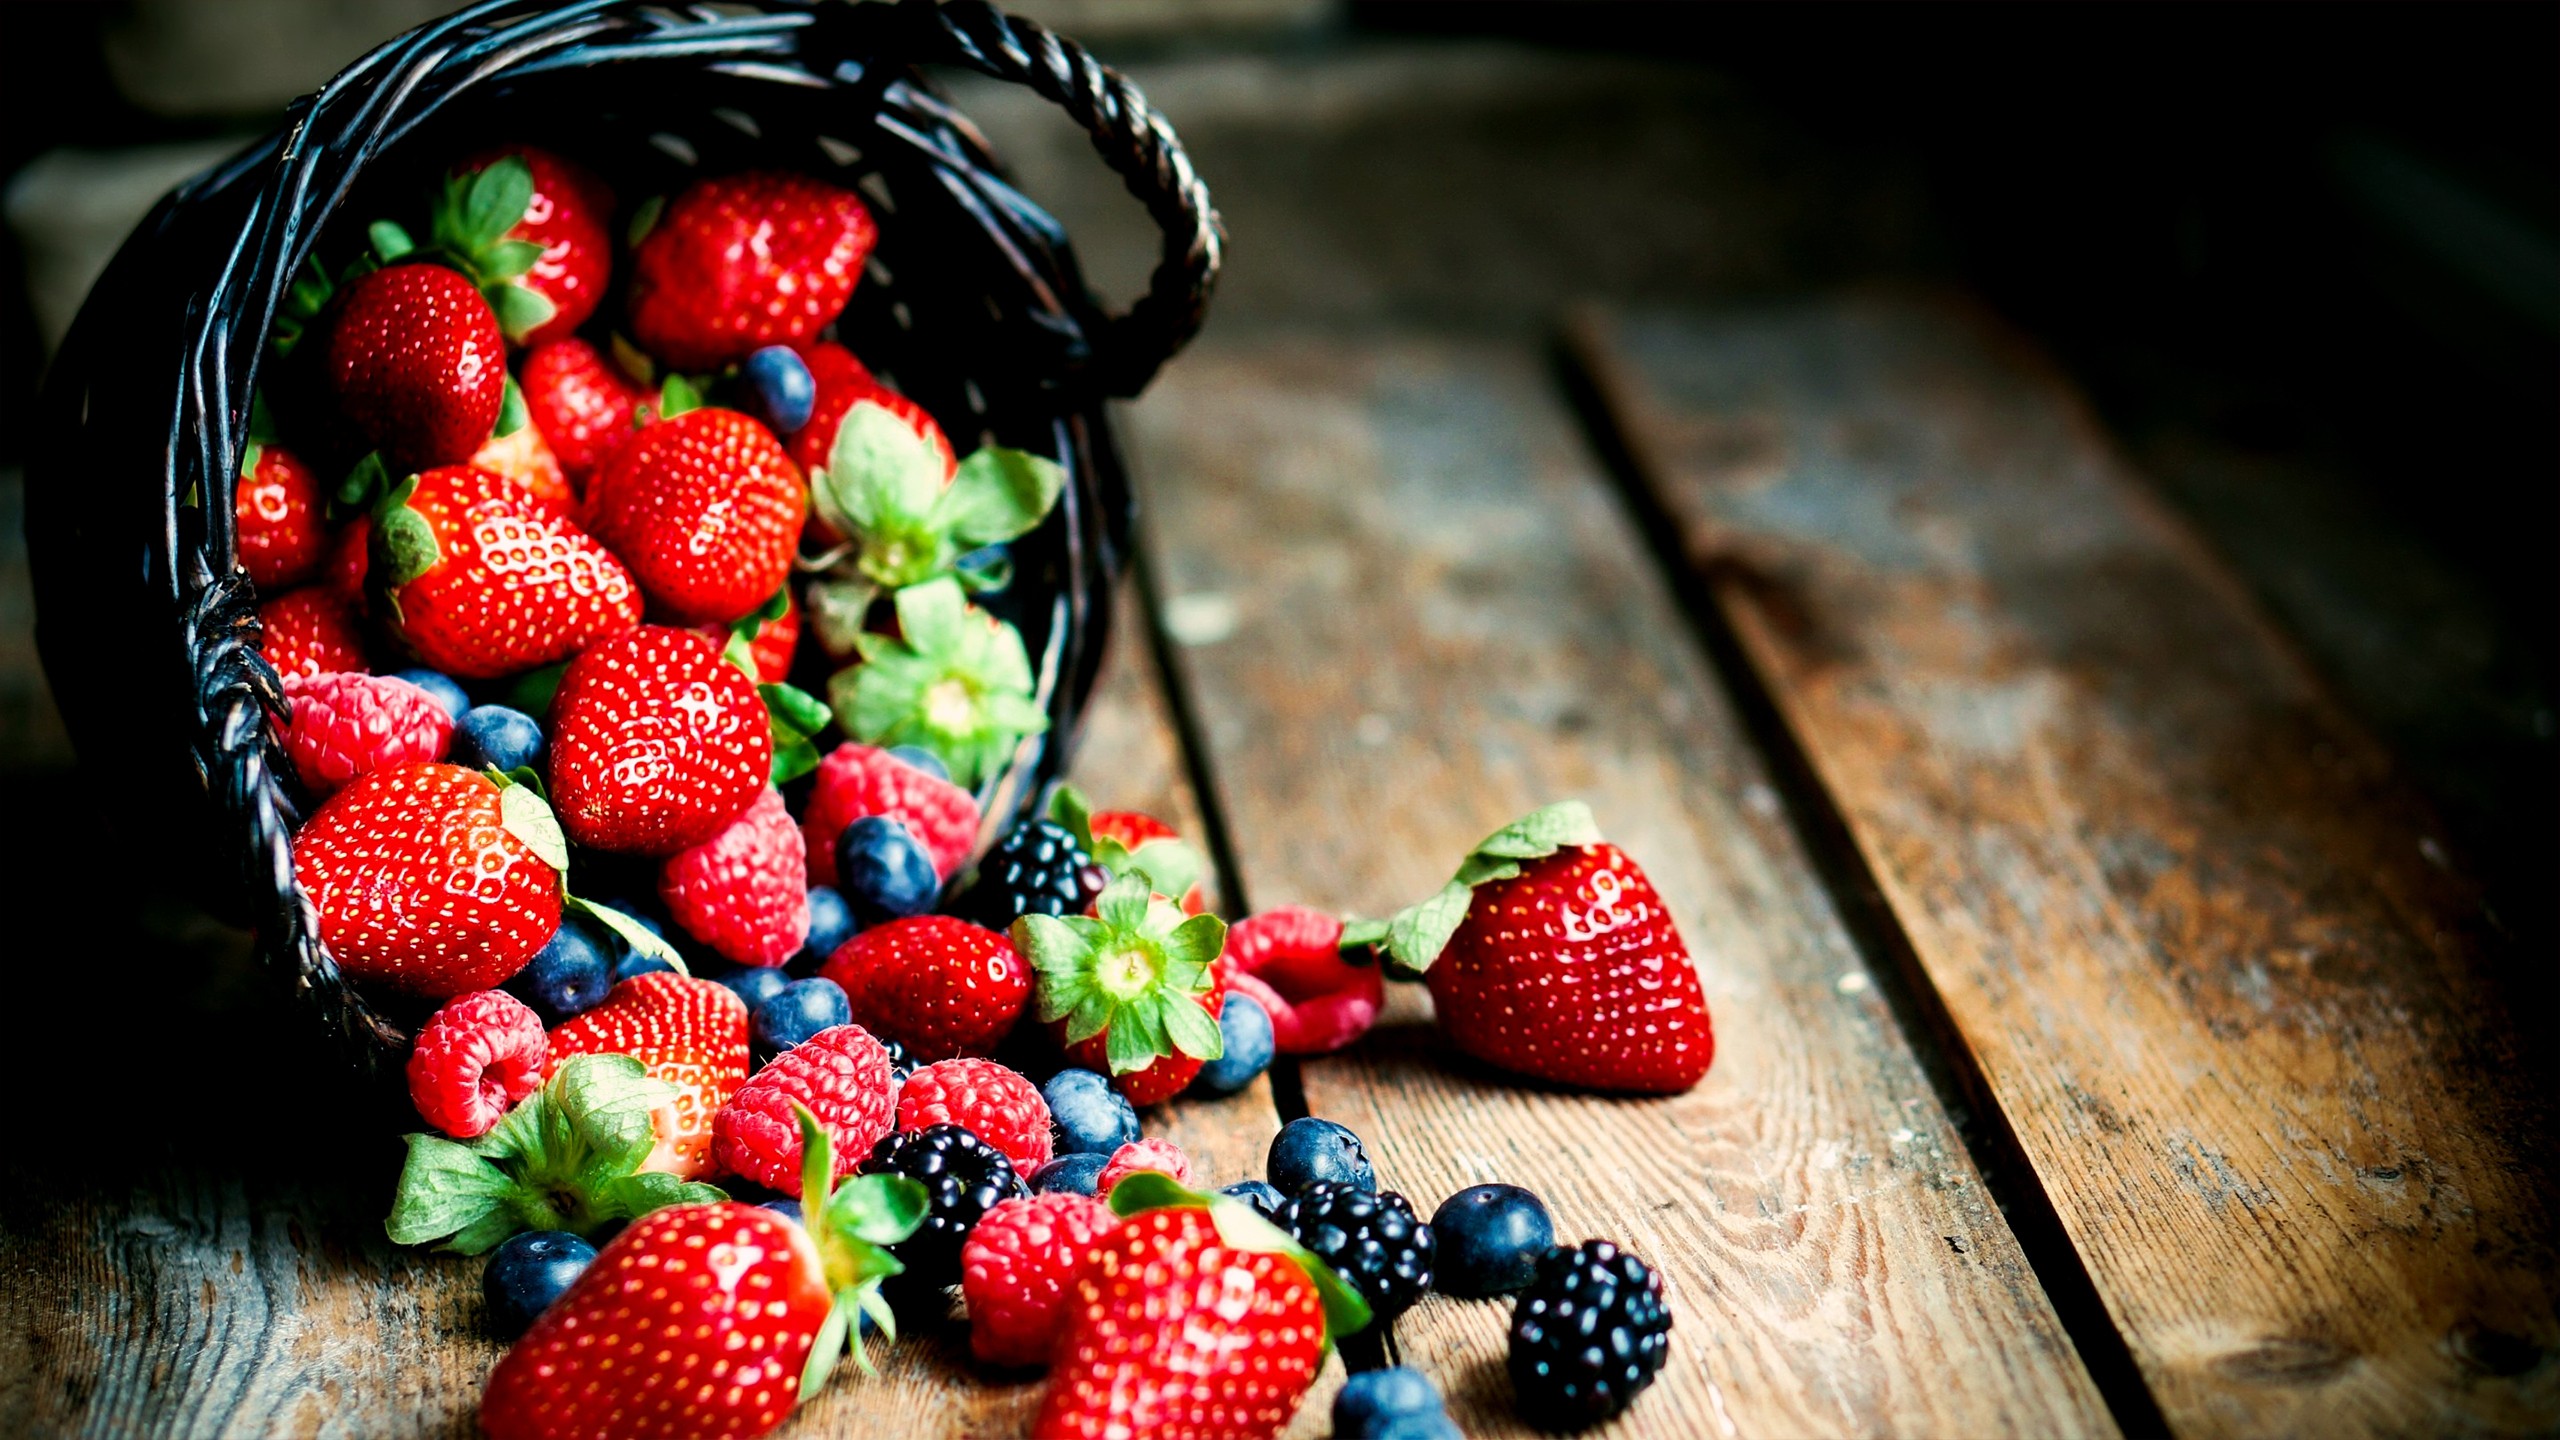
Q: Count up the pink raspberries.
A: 9